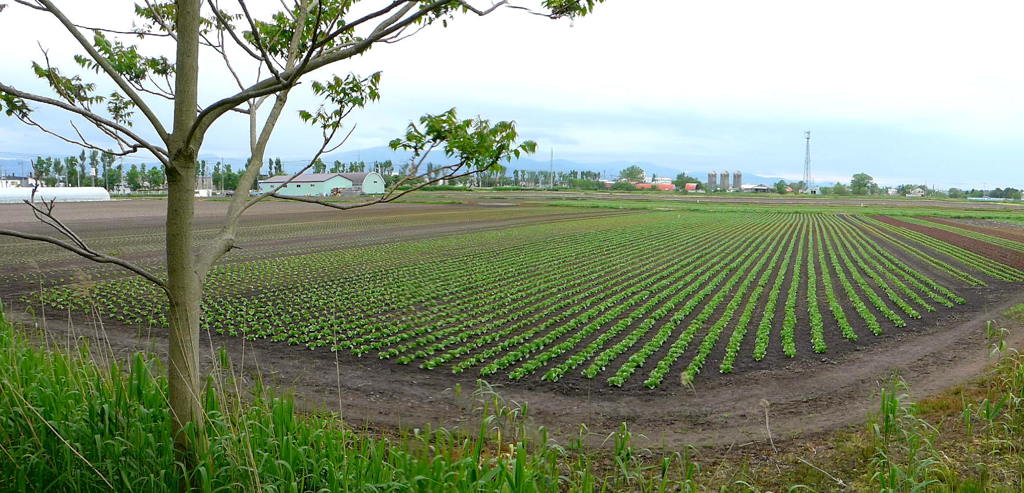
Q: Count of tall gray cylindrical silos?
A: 3